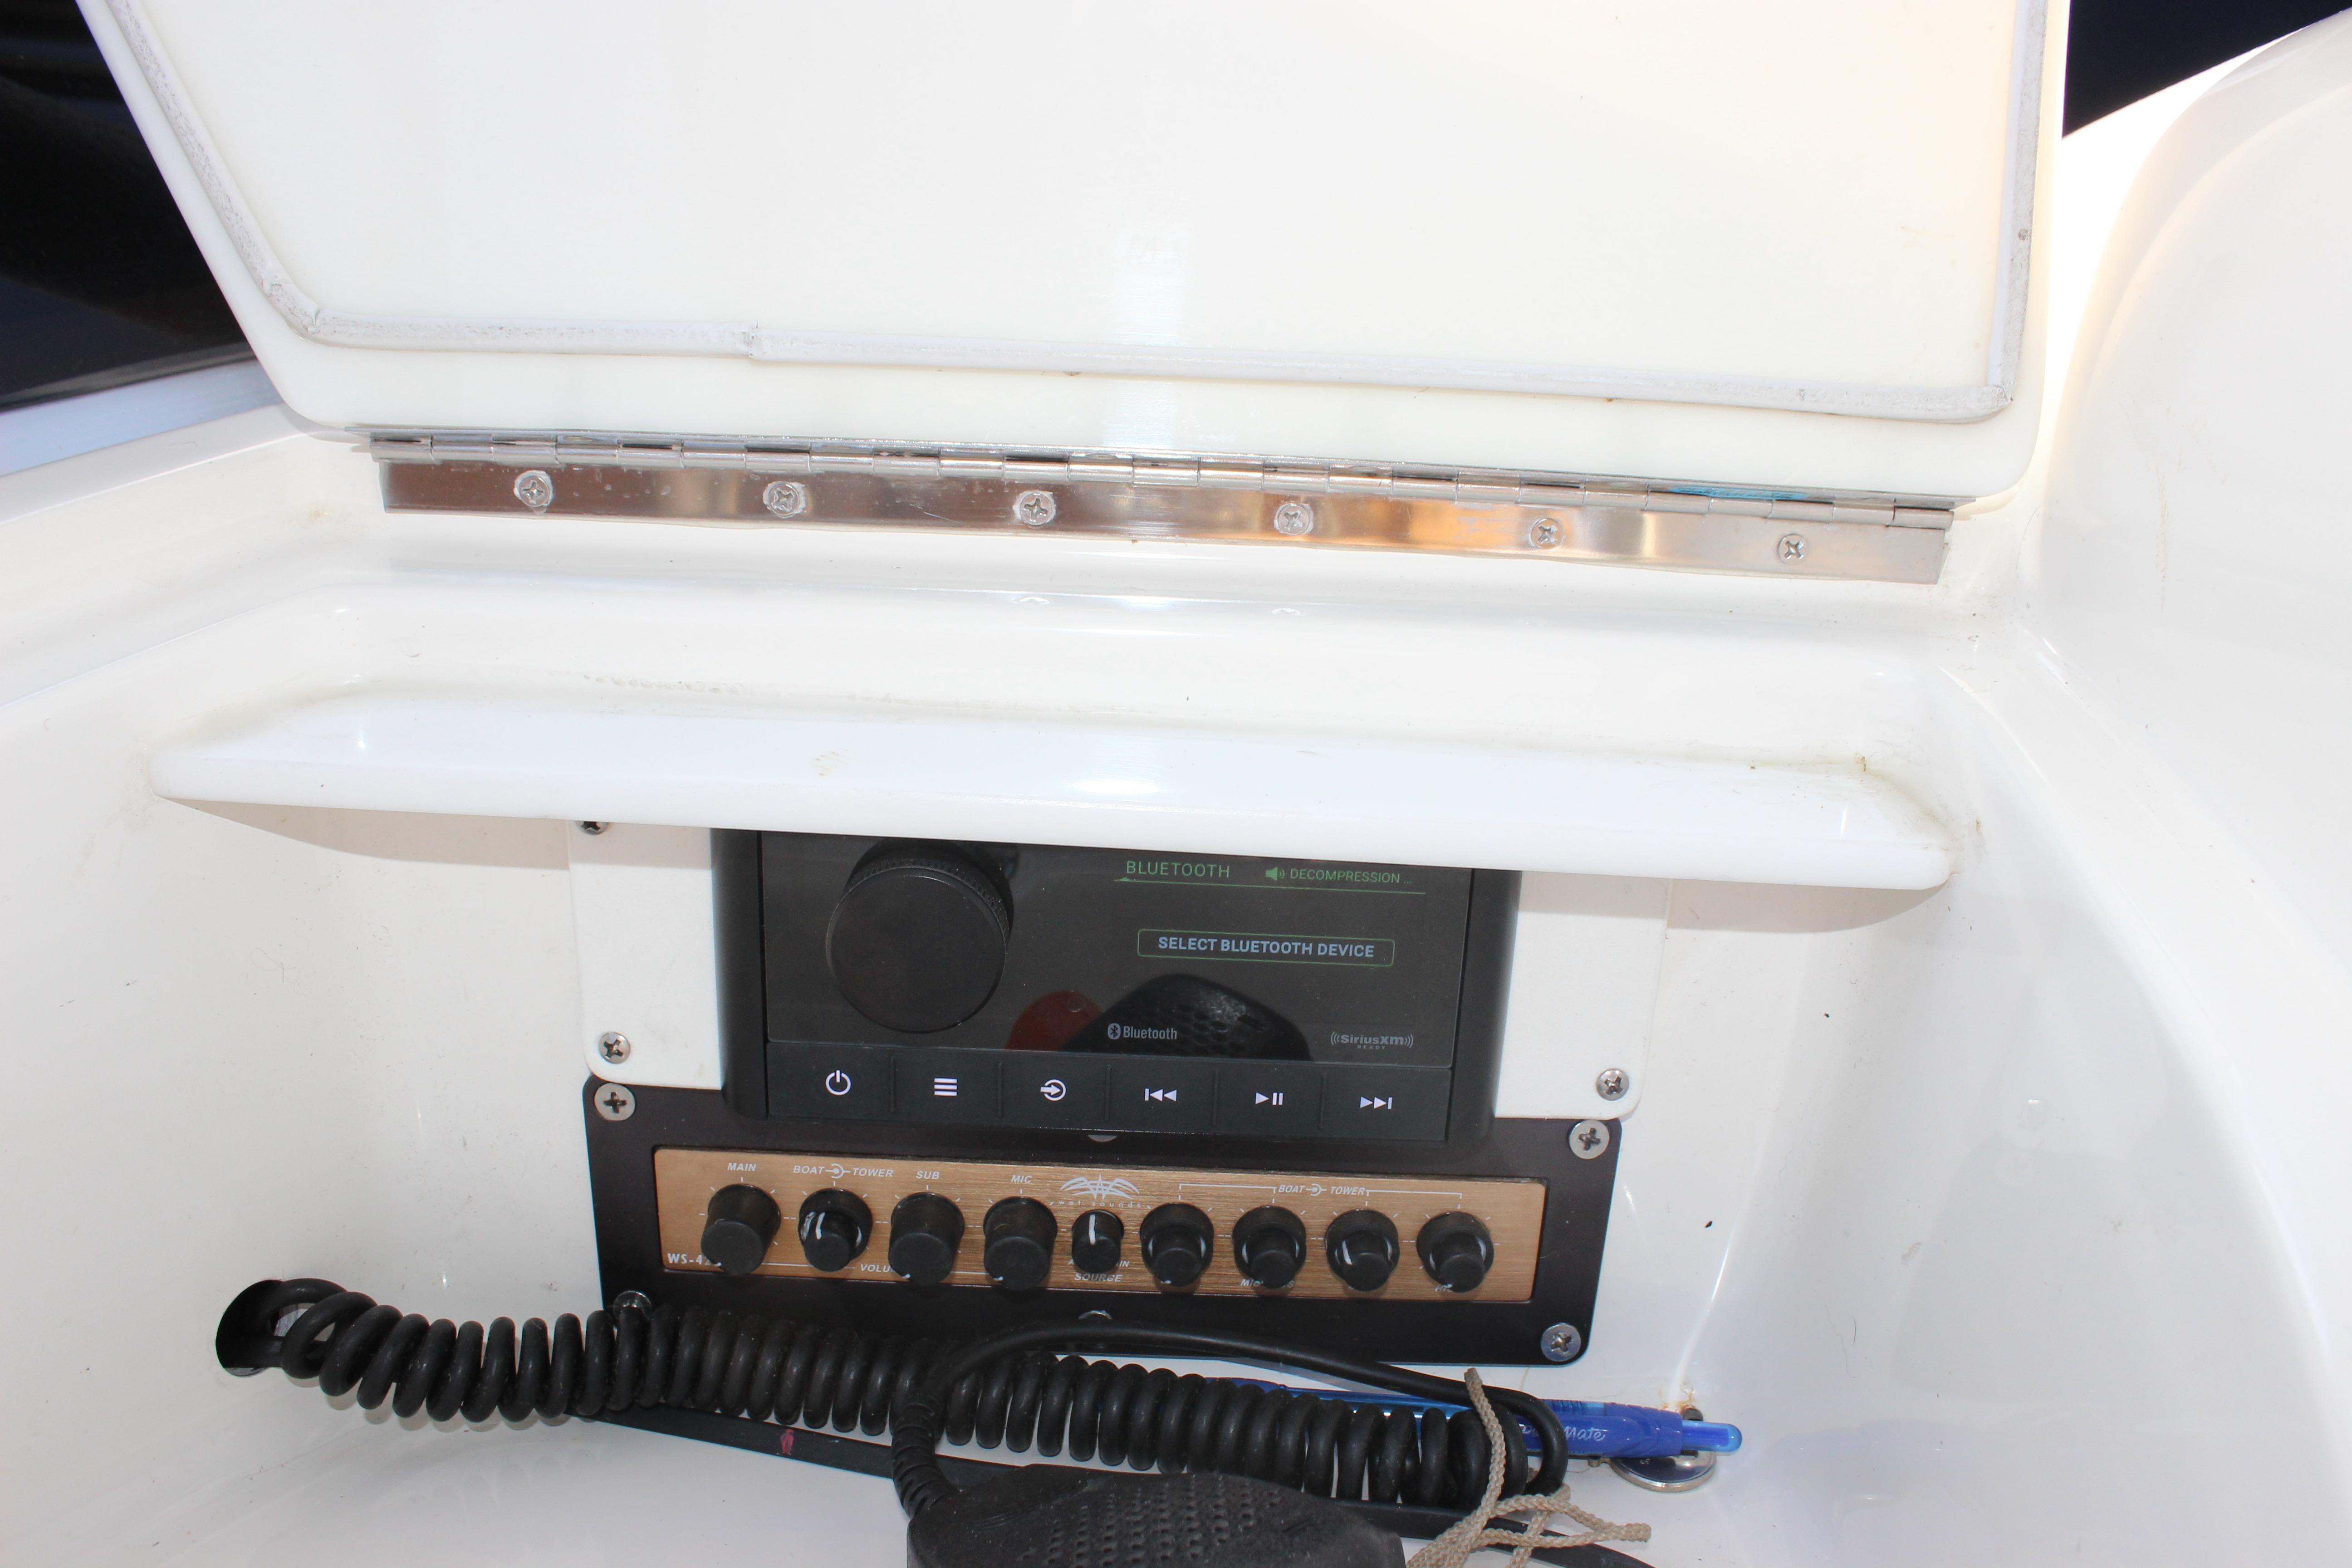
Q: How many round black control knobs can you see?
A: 10